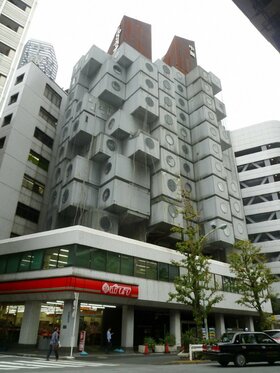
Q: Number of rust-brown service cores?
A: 2